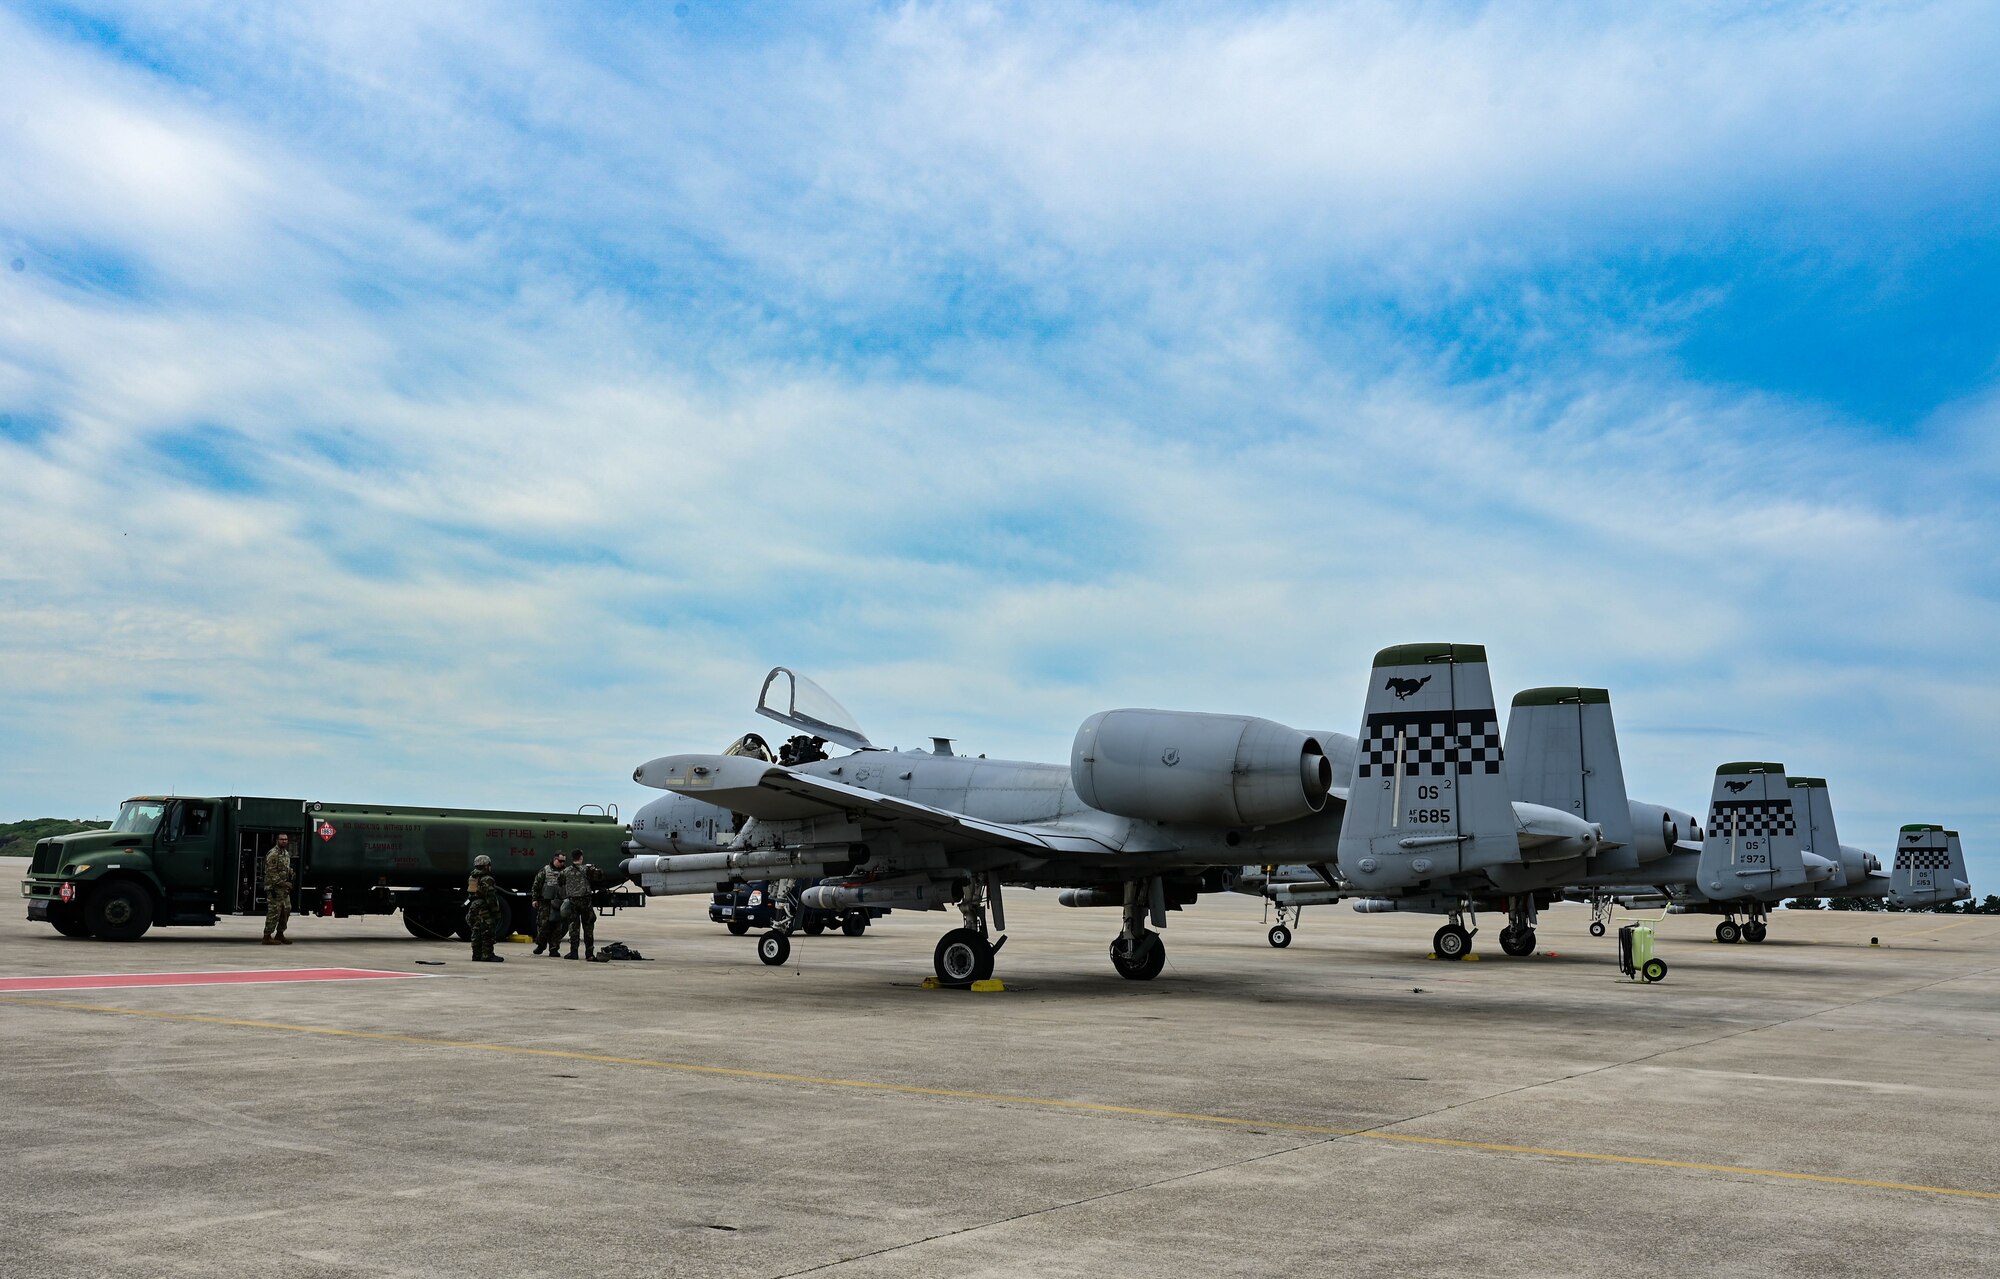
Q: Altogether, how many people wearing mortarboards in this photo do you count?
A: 0